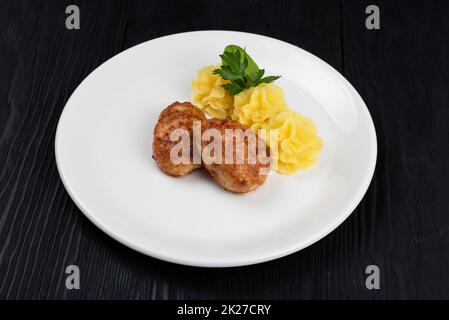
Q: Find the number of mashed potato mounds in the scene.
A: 3